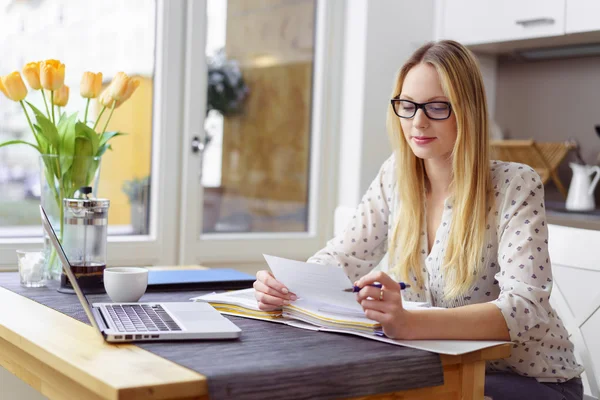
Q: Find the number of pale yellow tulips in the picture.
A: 7